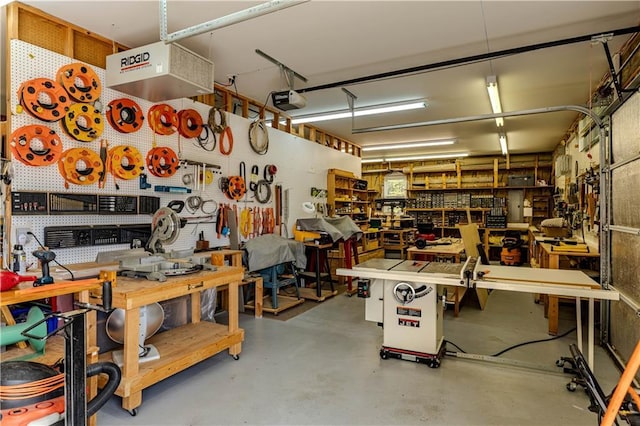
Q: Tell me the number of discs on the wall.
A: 11